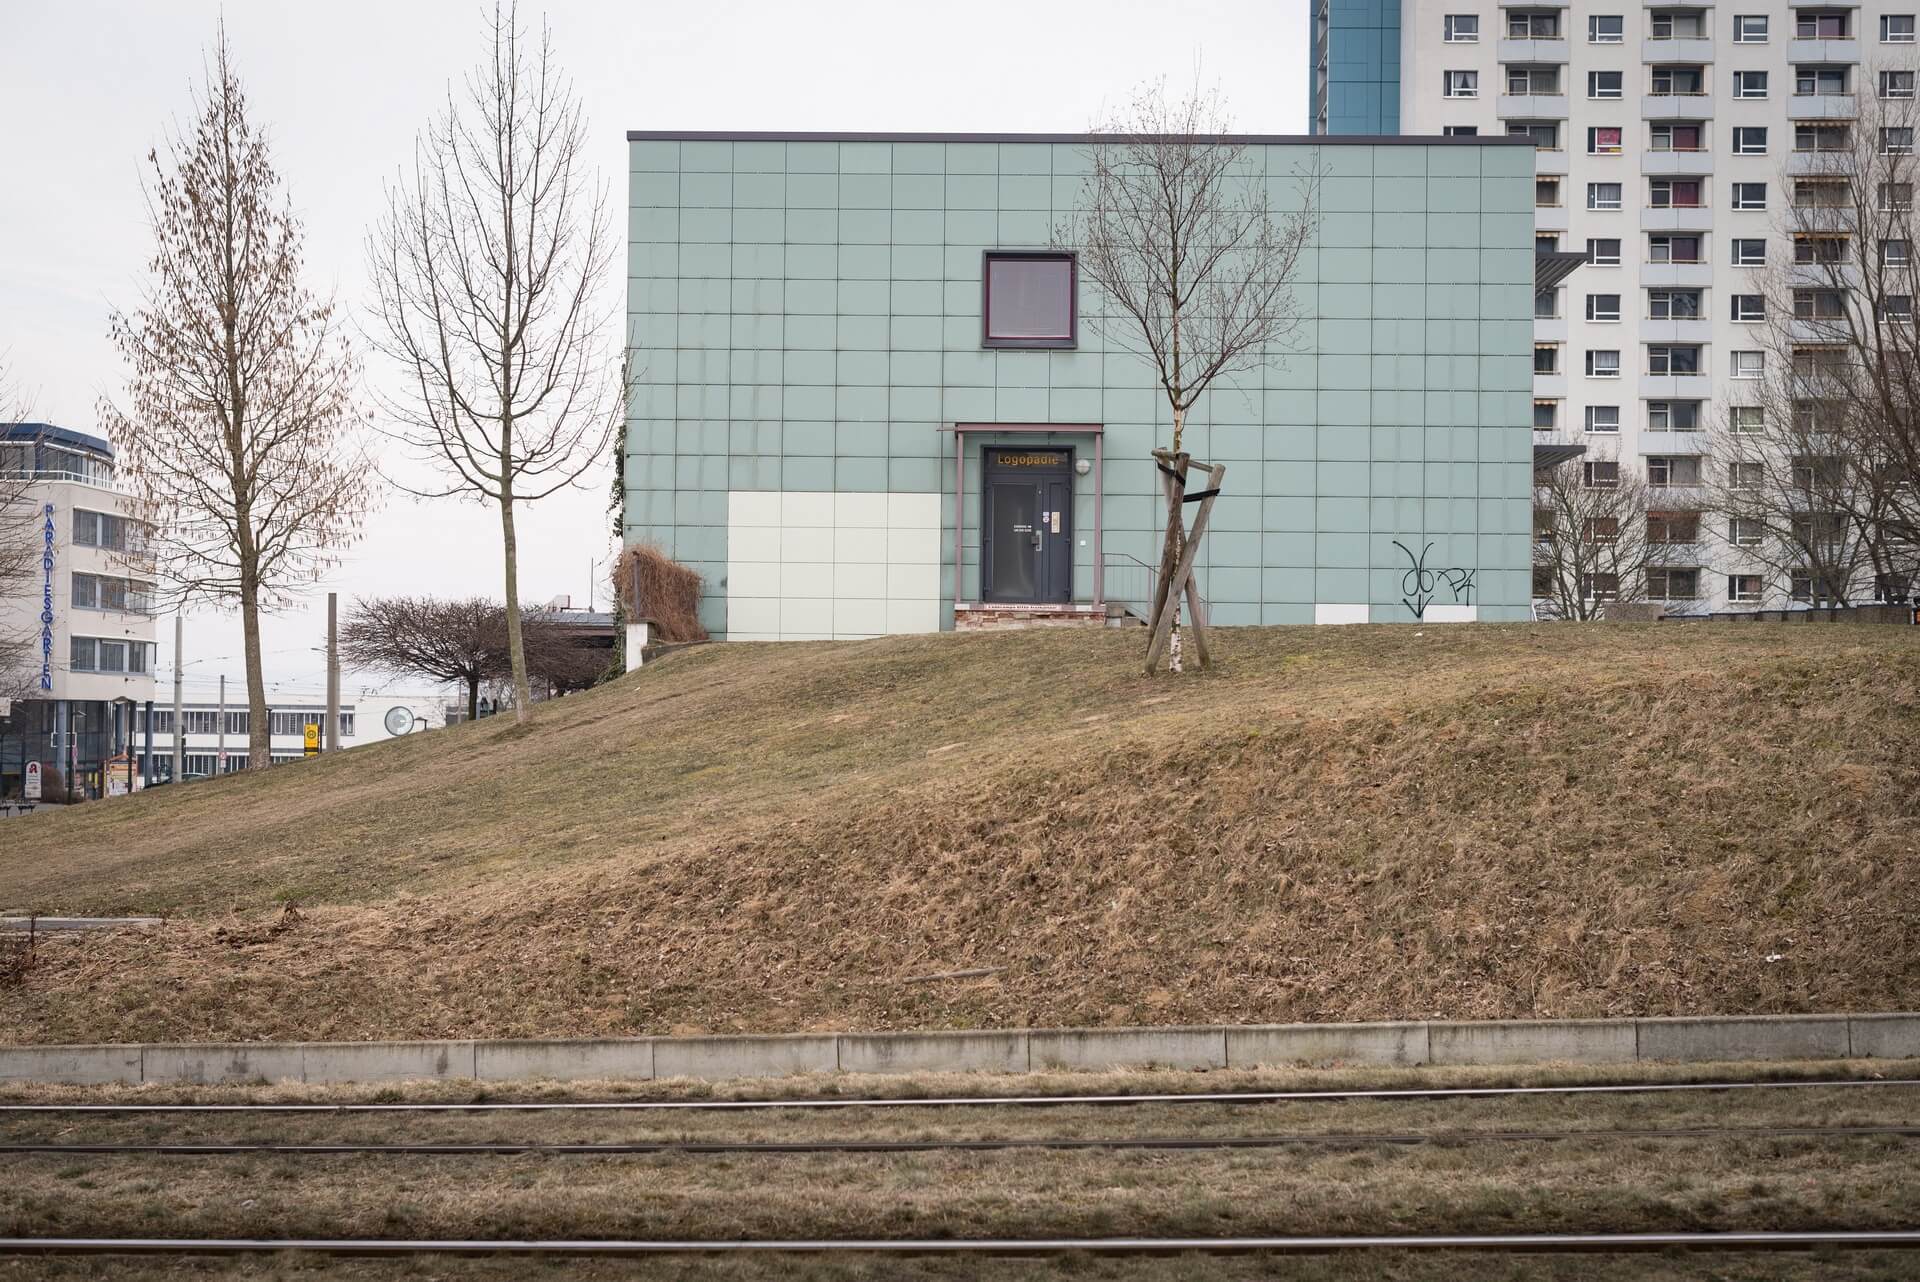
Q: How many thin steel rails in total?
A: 3